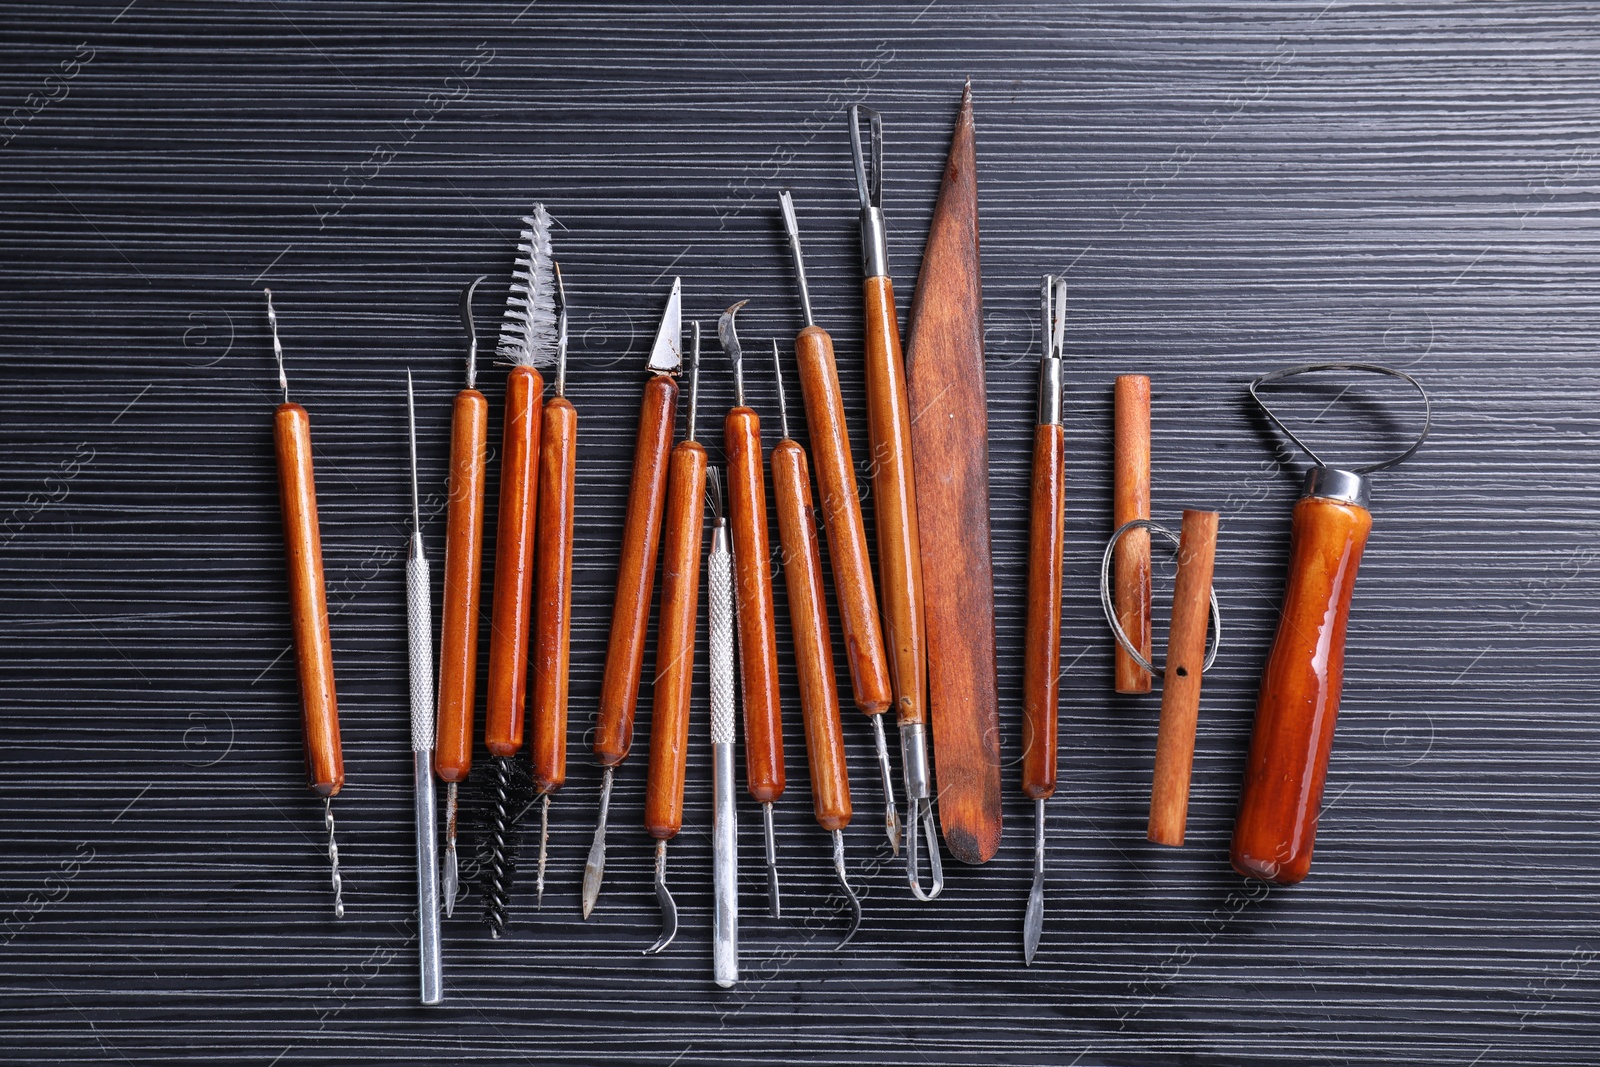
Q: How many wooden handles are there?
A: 14